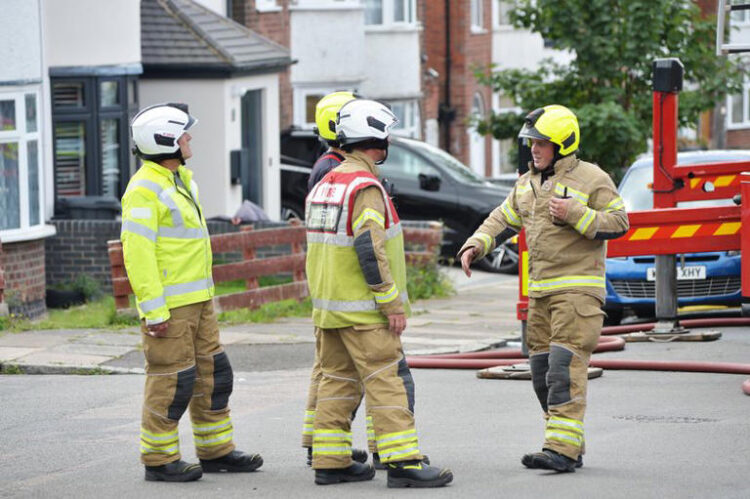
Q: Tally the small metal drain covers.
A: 1